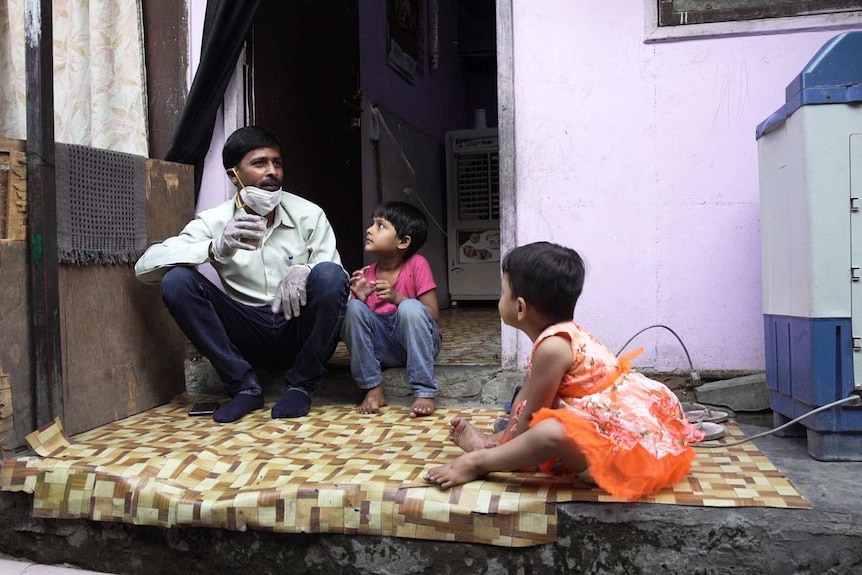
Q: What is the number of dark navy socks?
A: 2